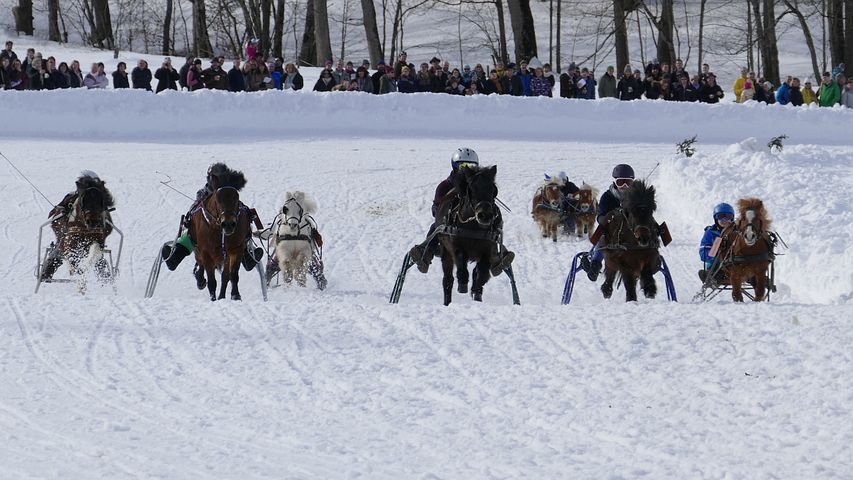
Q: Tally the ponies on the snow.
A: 8